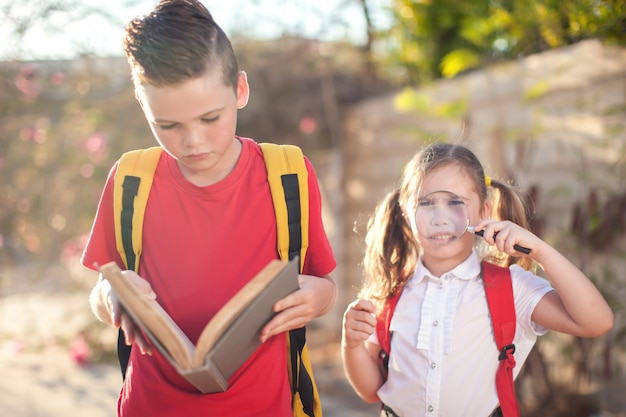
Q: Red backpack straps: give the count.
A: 2